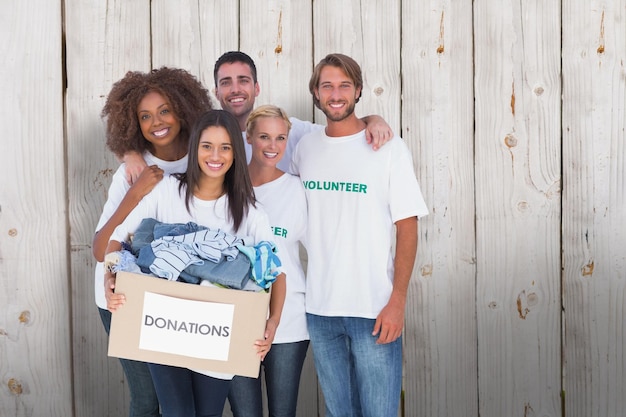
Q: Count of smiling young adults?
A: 5